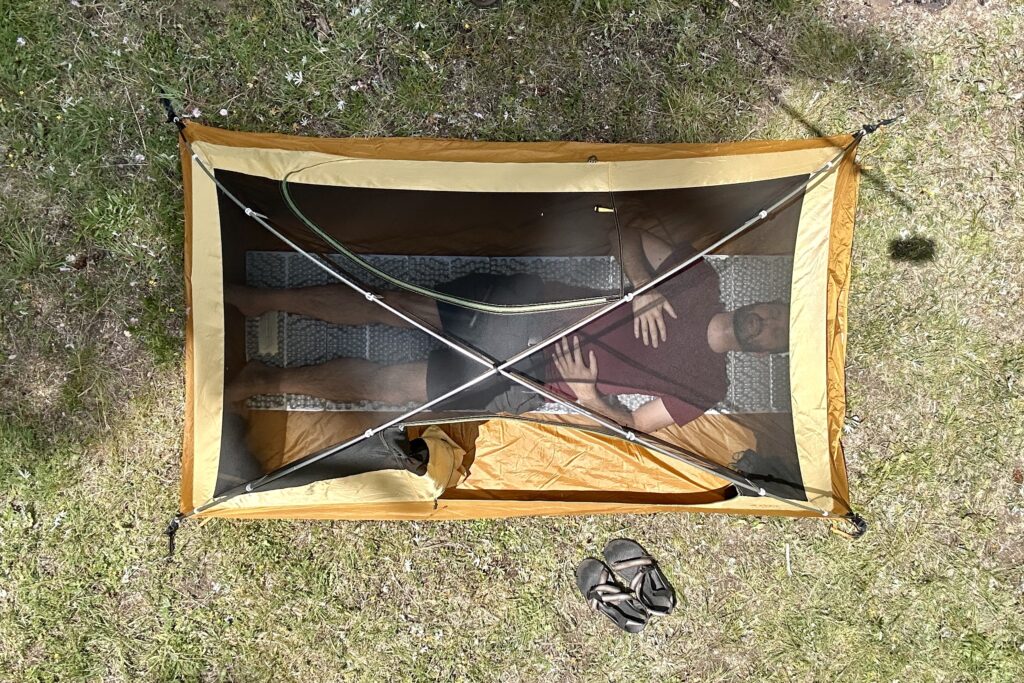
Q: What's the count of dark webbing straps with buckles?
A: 4